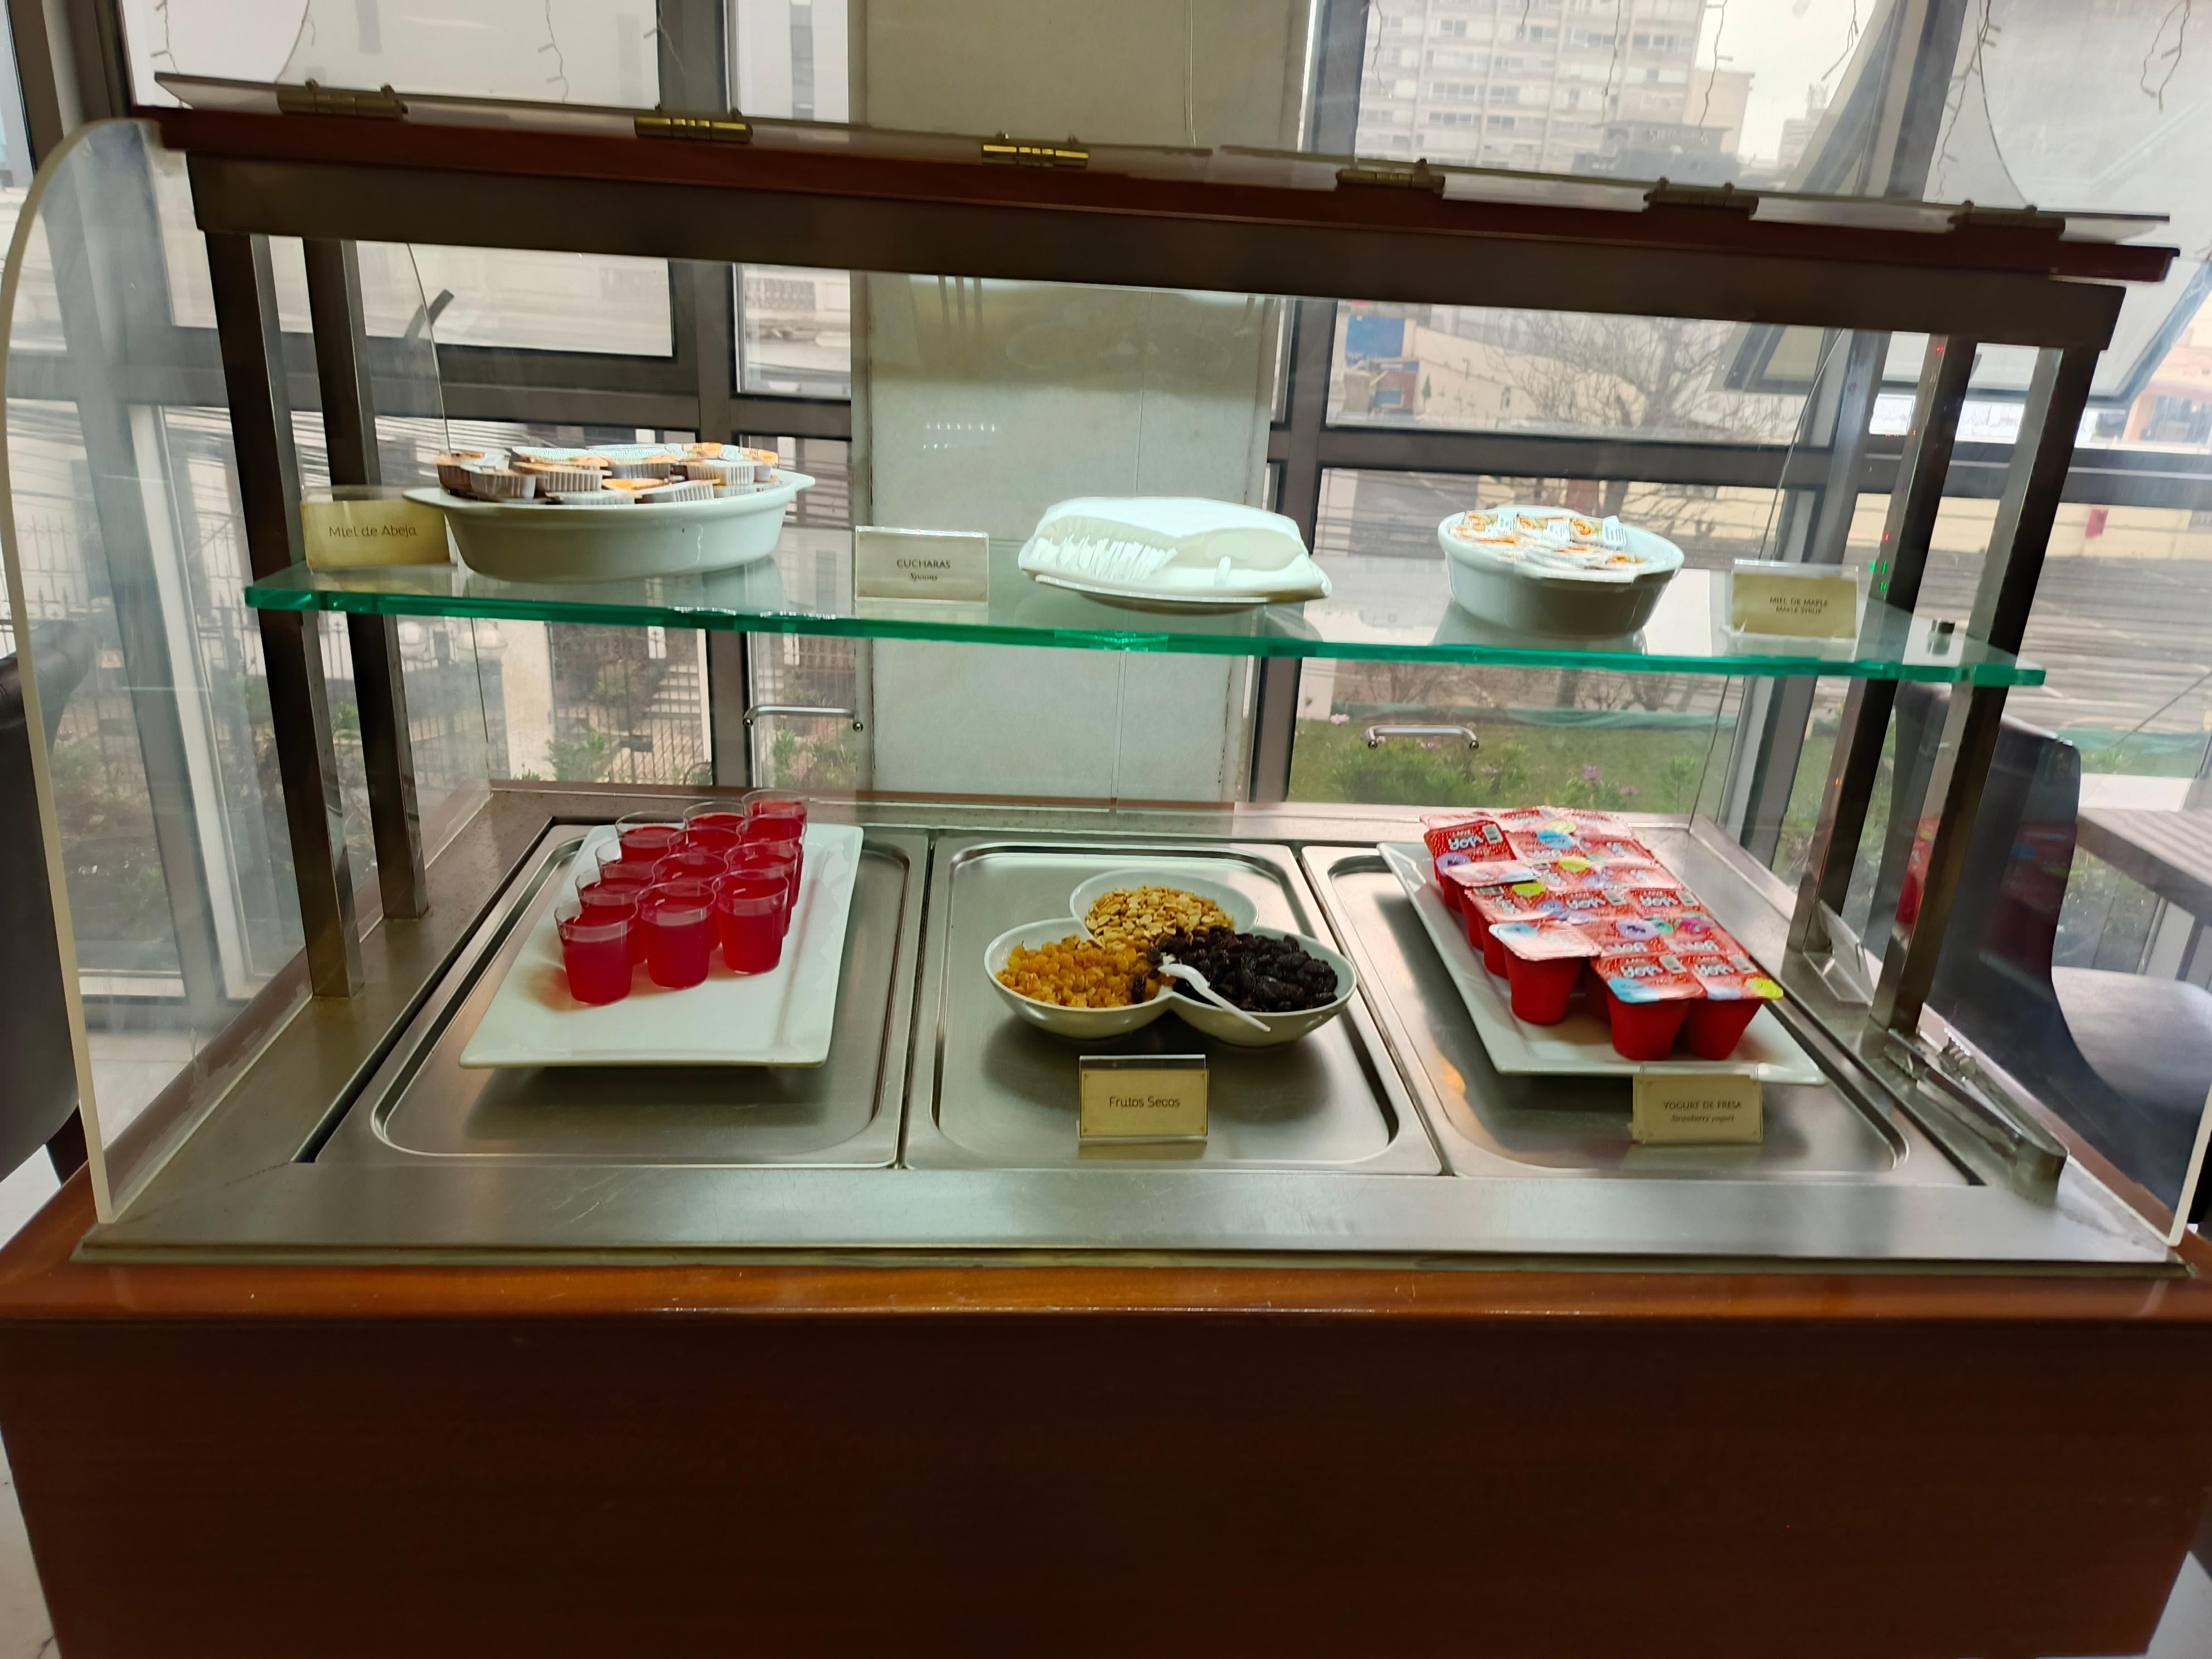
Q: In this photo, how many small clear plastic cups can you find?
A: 12